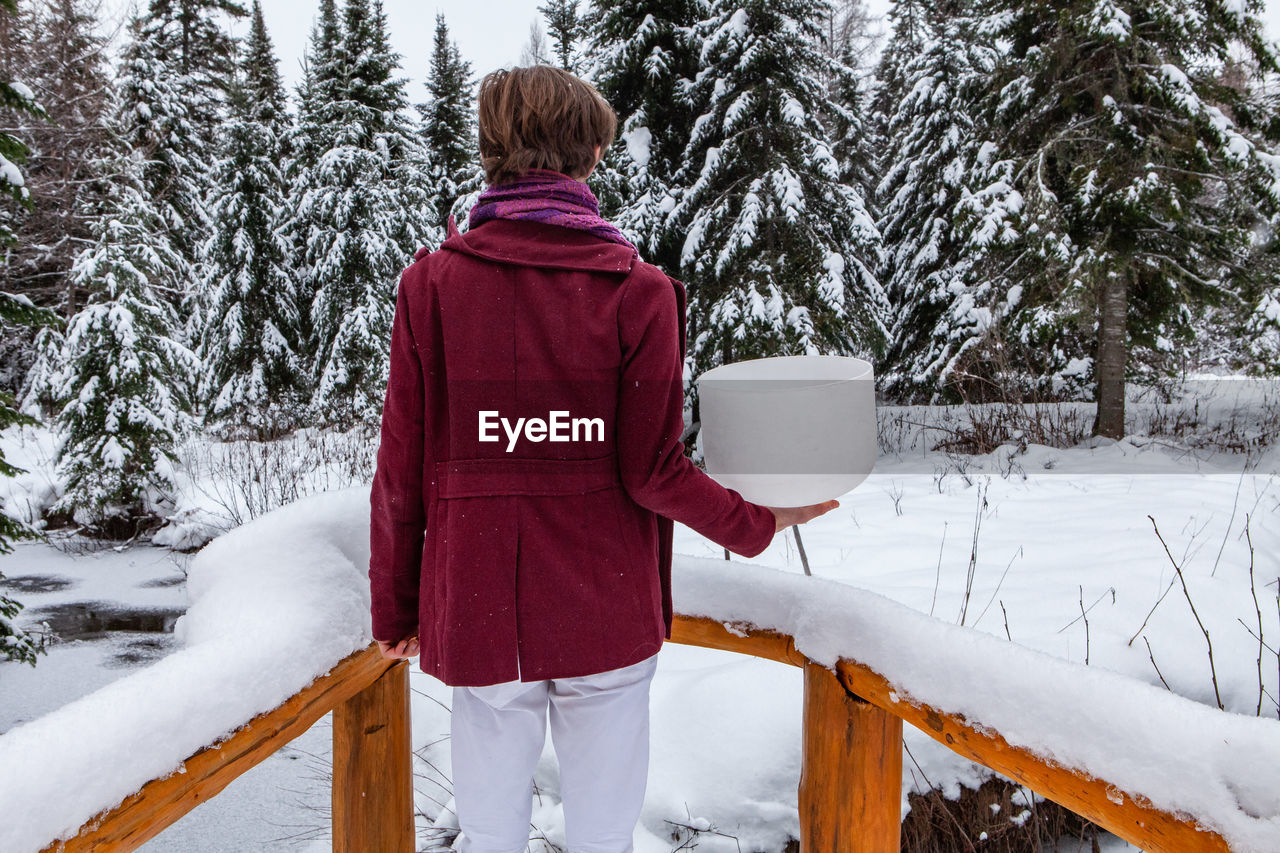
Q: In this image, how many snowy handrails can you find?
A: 2